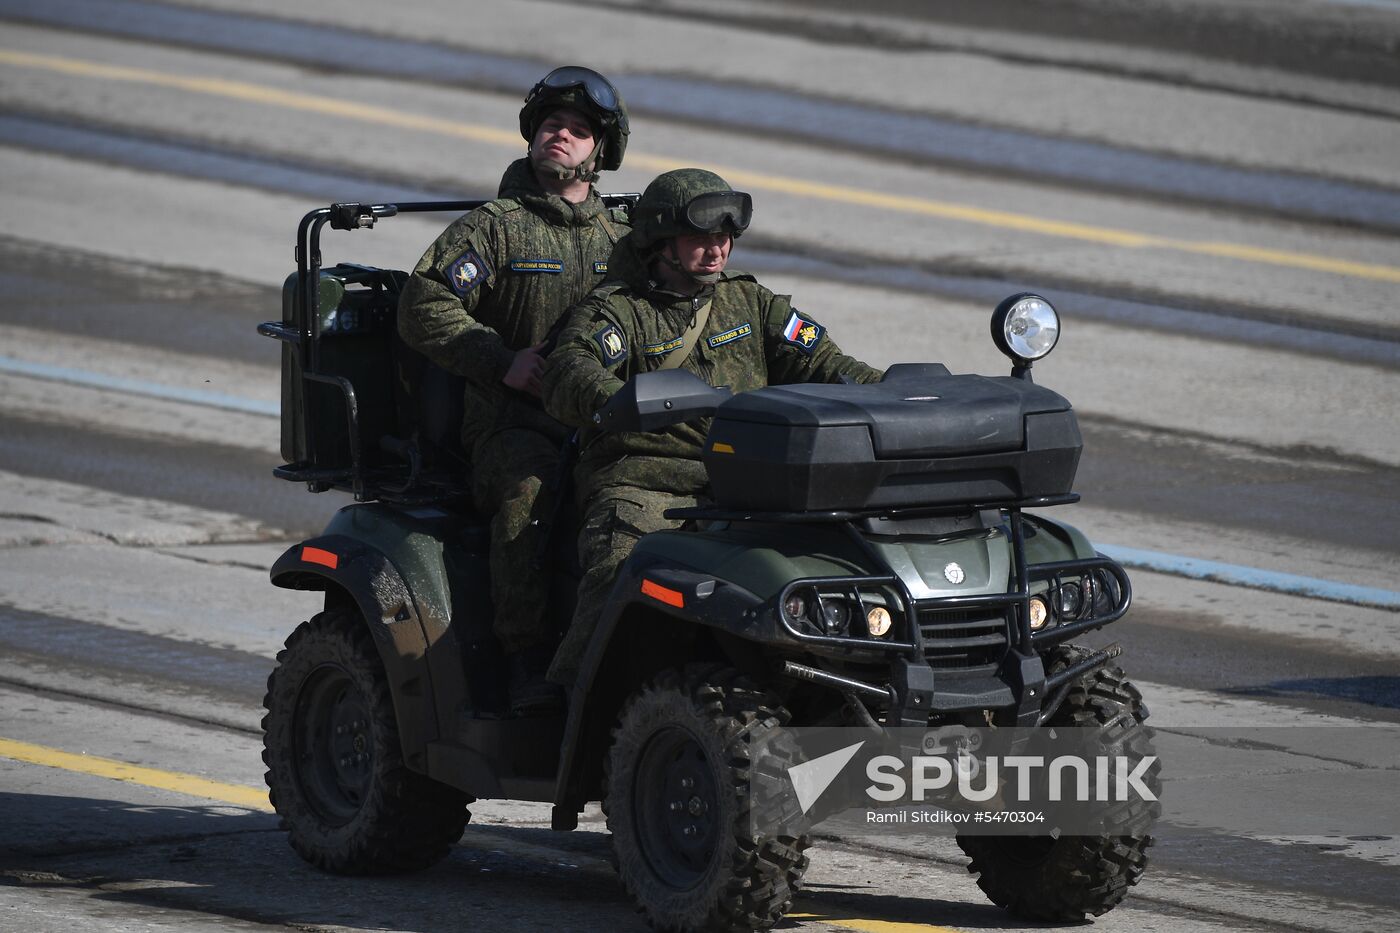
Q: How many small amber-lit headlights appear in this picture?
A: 2